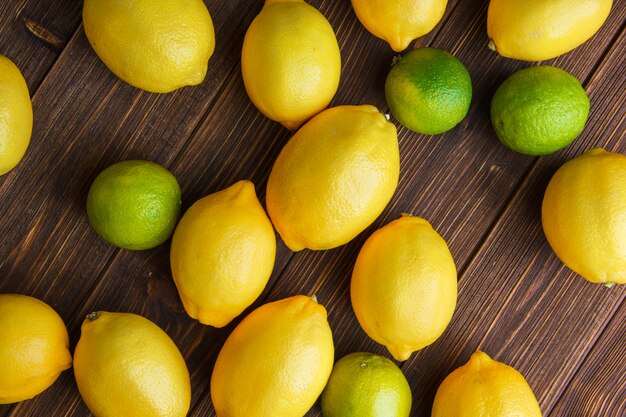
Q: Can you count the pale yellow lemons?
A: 13